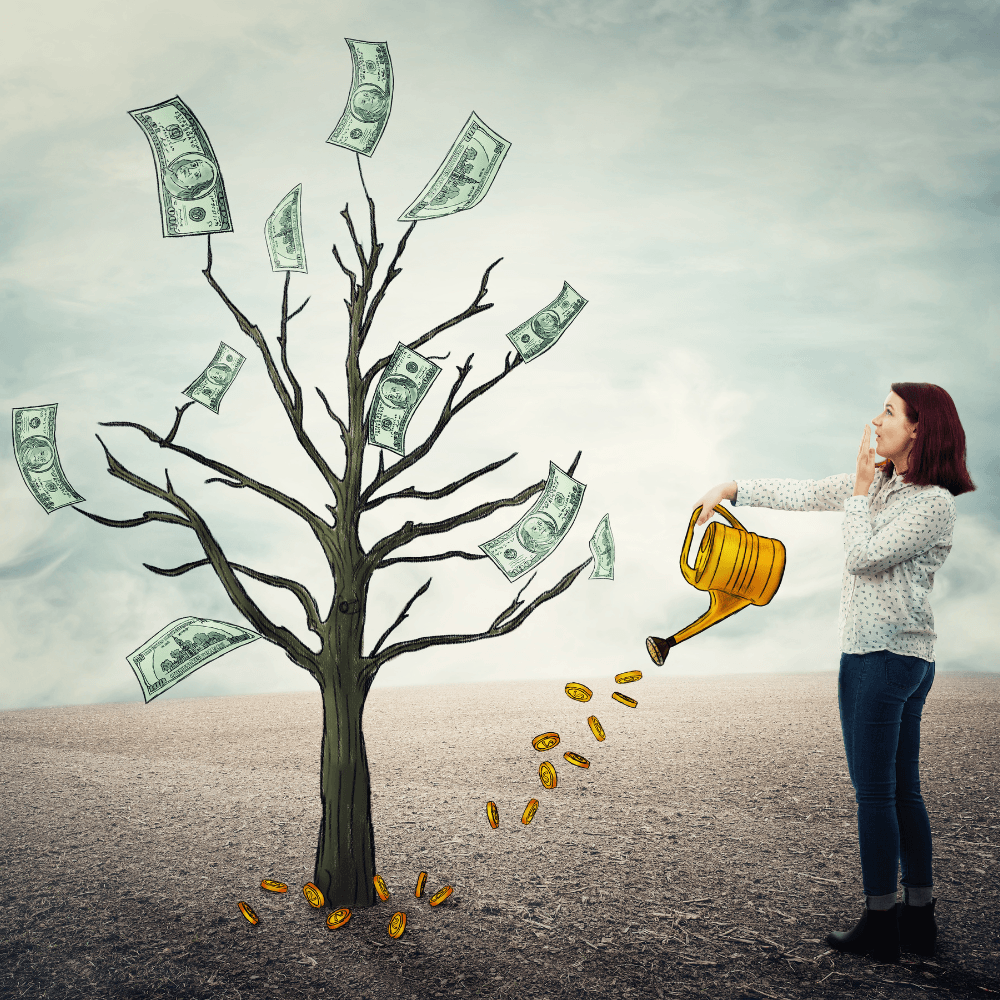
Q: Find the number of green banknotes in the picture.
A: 11